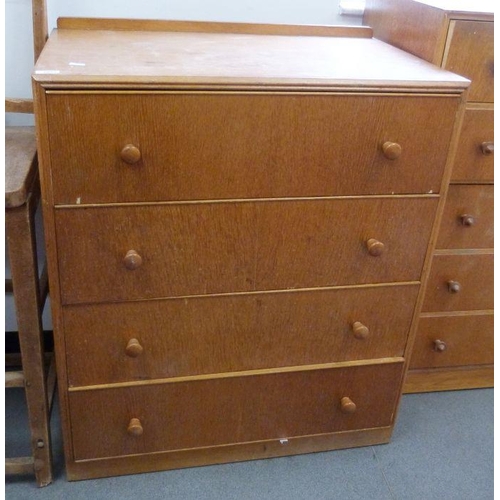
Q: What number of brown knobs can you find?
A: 12